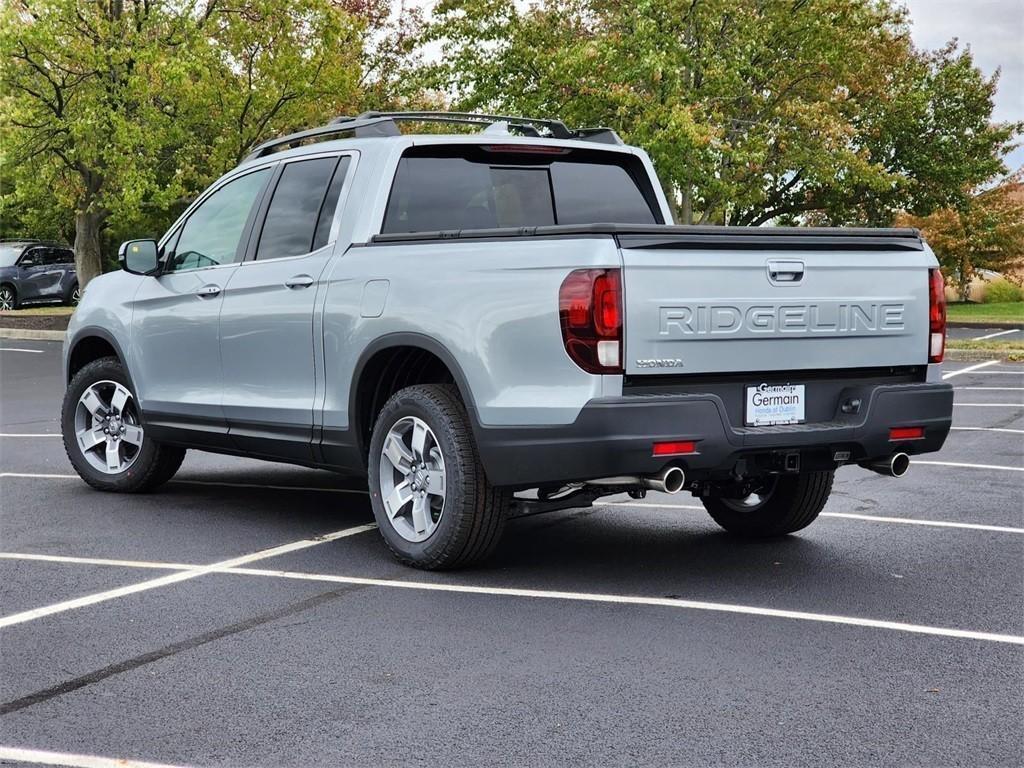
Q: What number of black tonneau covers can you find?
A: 1